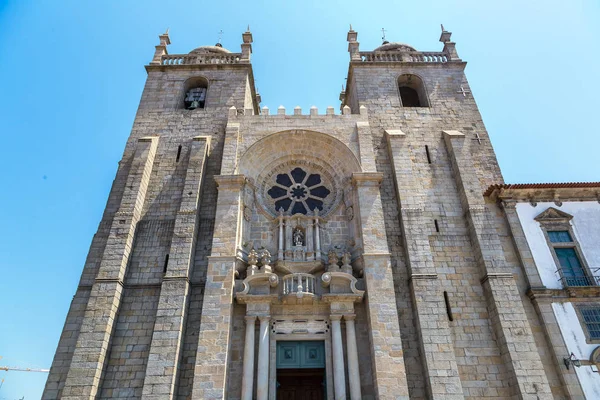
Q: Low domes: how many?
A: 2